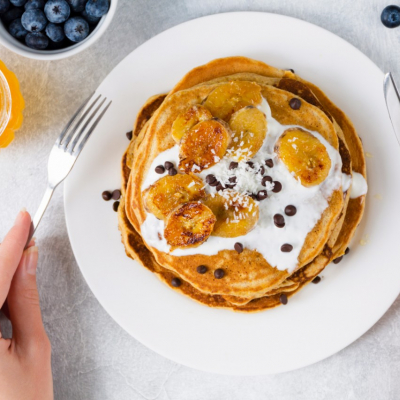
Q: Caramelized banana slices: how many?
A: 8